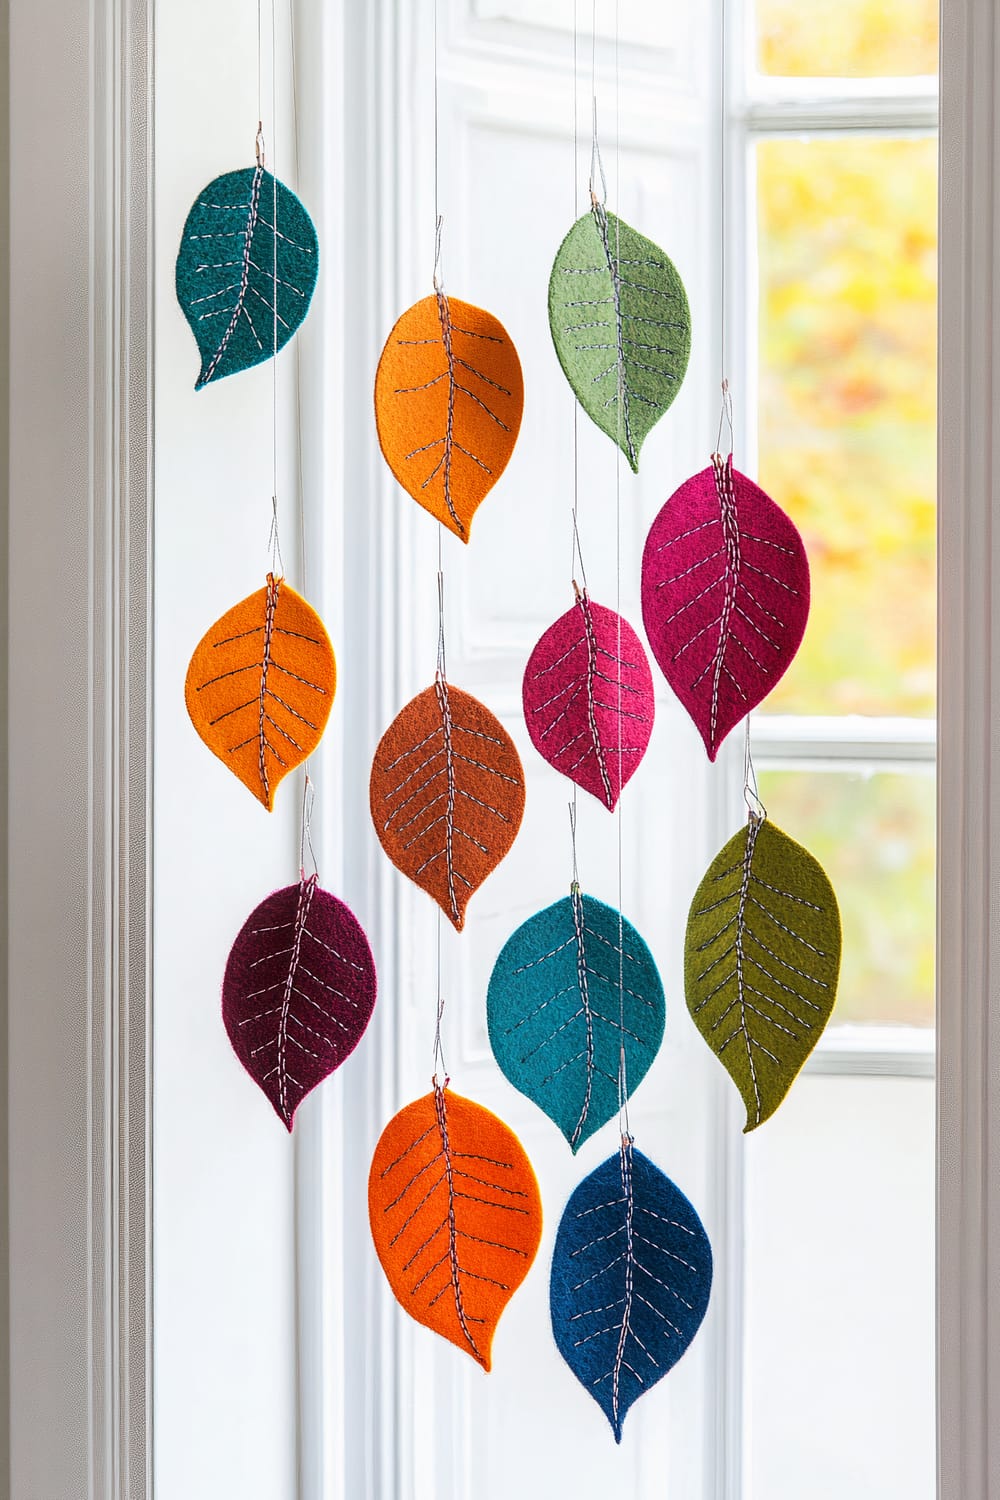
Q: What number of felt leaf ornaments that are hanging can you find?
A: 12